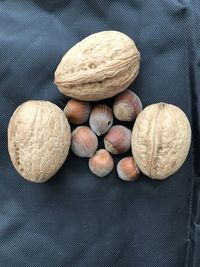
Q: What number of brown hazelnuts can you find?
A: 7